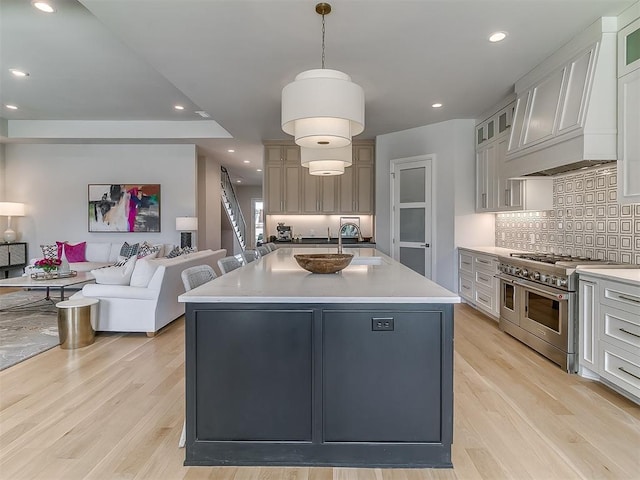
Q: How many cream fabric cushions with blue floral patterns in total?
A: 0